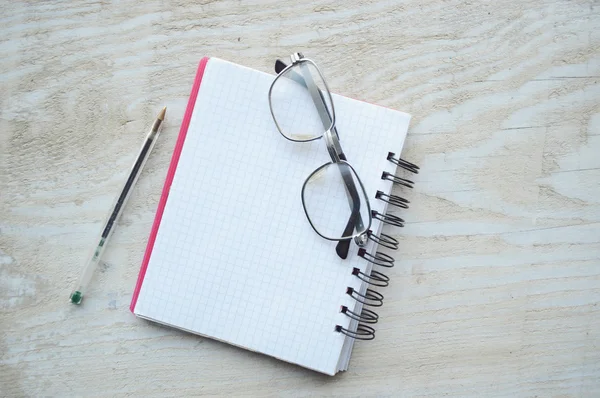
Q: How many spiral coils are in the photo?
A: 10